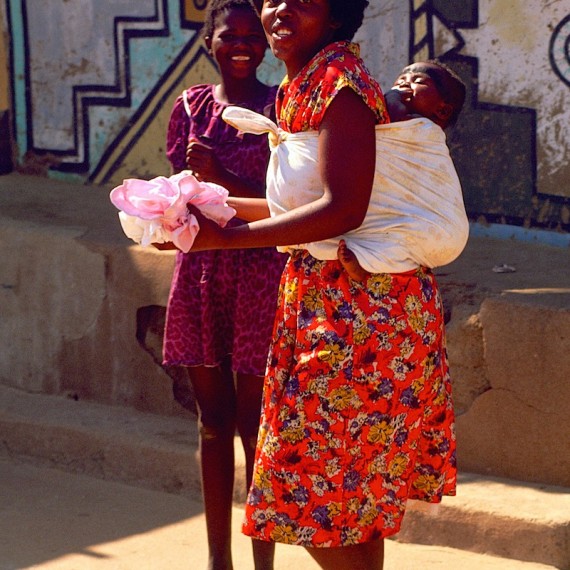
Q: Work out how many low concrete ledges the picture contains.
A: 2